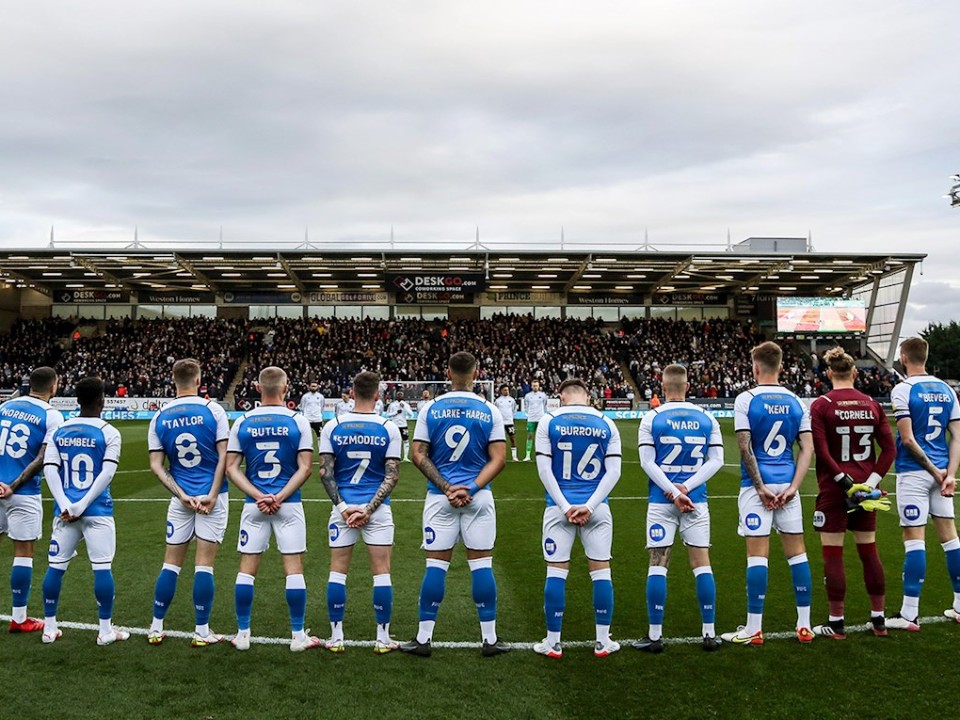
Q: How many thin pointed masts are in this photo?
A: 10